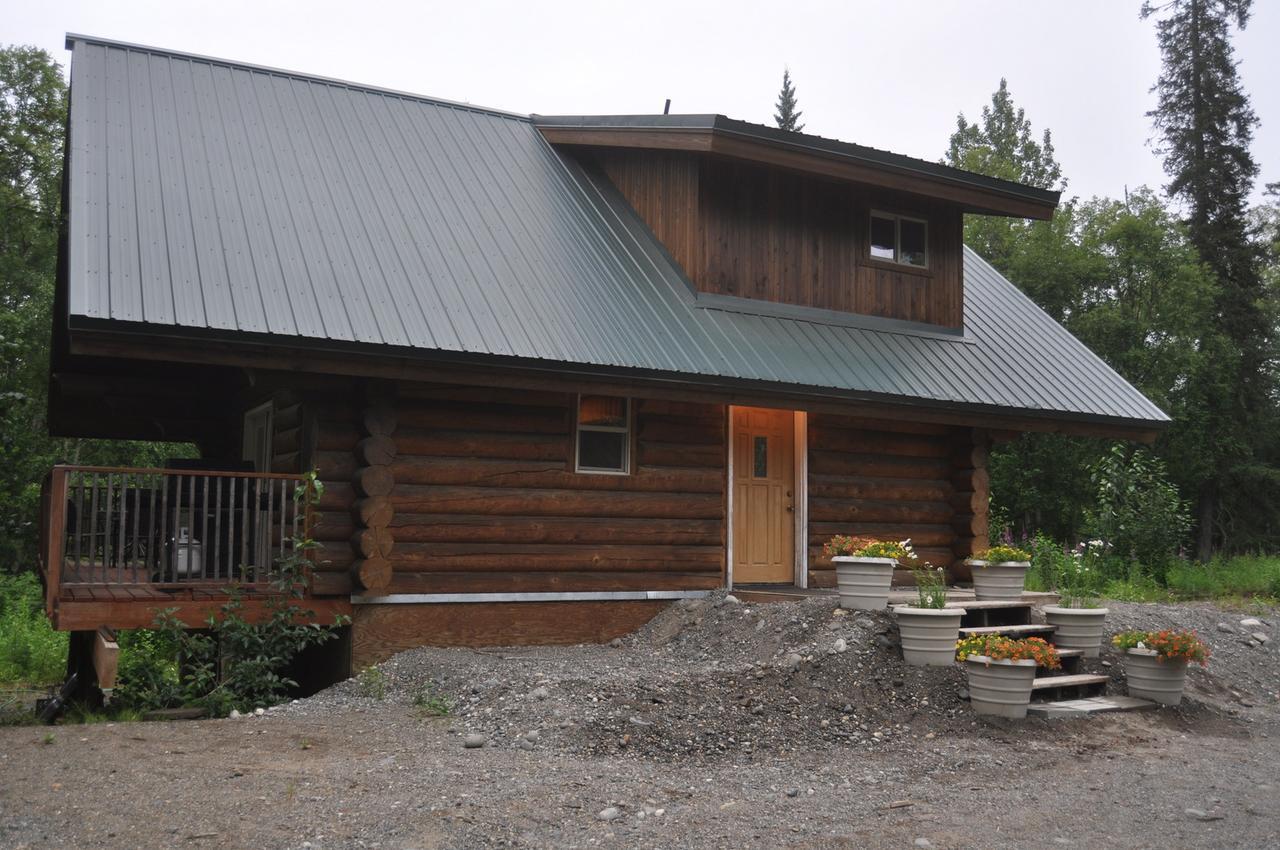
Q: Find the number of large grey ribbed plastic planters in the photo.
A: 6